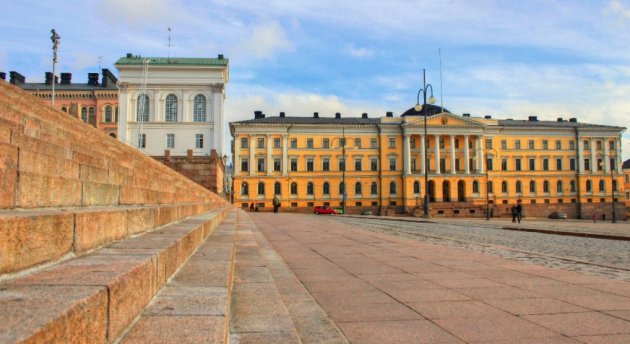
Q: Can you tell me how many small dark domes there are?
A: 1